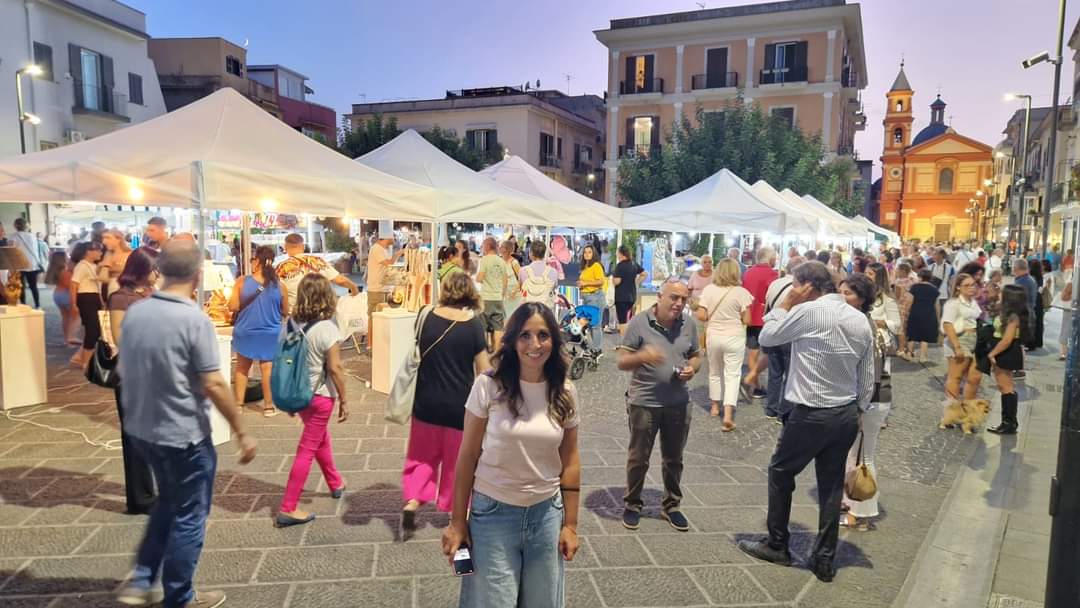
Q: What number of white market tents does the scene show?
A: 8